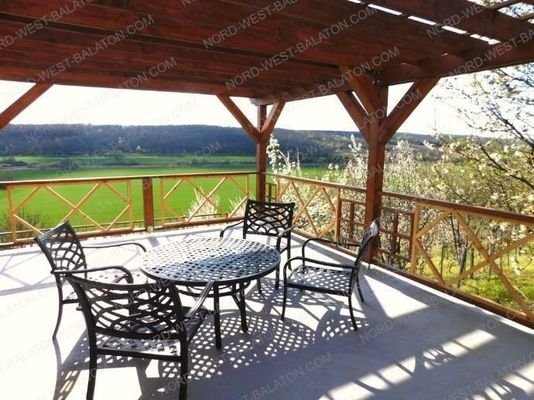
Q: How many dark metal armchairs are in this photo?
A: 4